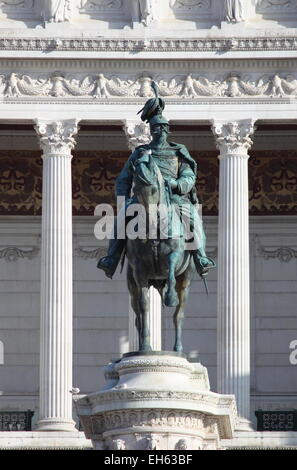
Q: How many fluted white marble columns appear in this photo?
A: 3